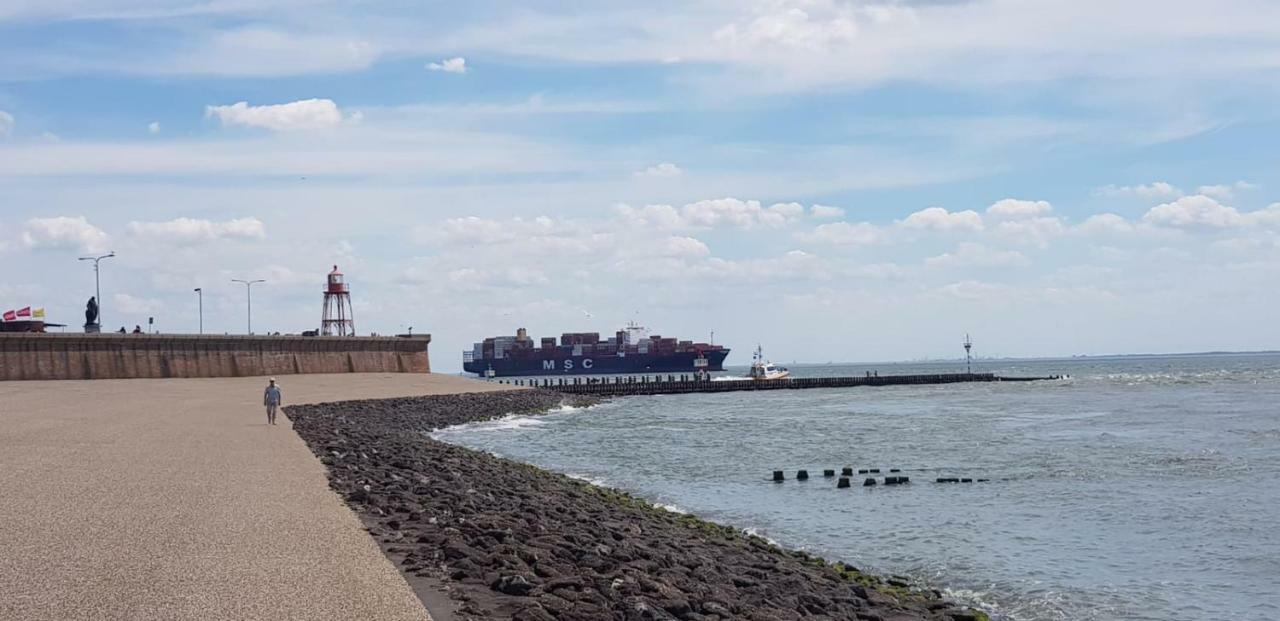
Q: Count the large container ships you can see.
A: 1